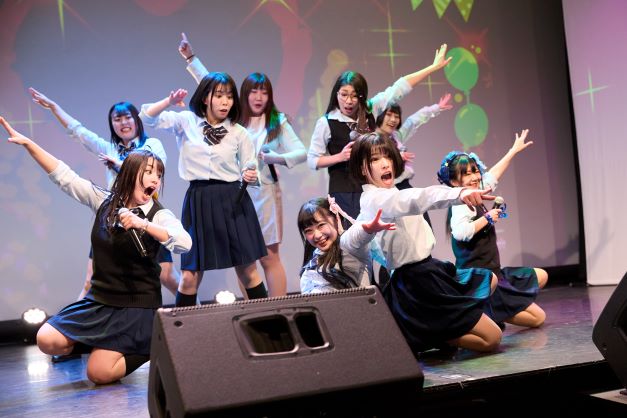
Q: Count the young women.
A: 9